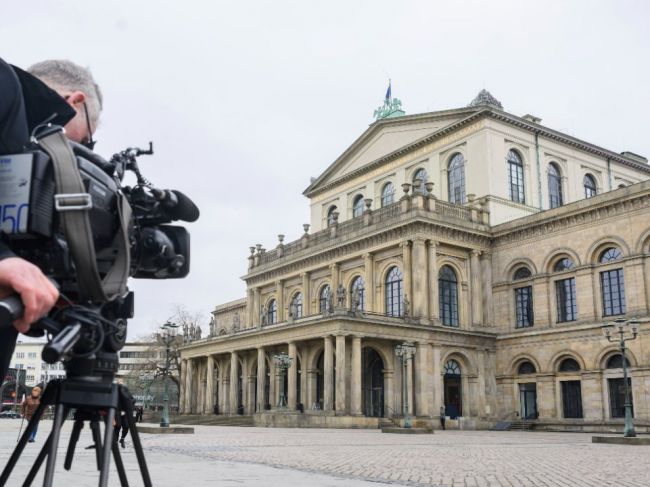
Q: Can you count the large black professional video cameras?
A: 1